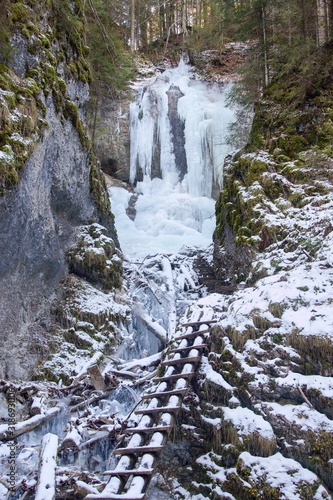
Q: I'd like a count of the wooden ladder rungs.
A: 11